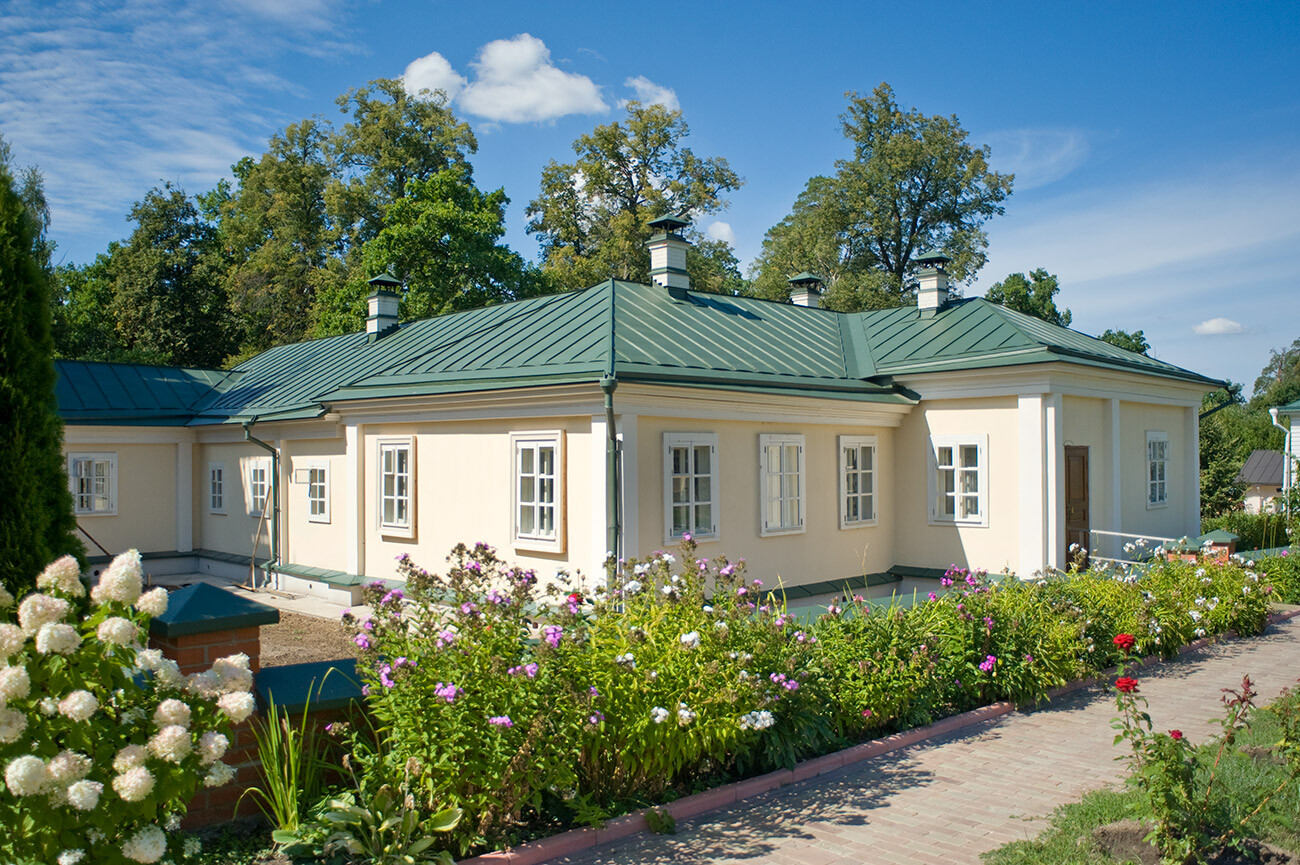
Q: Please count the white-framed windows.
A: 11